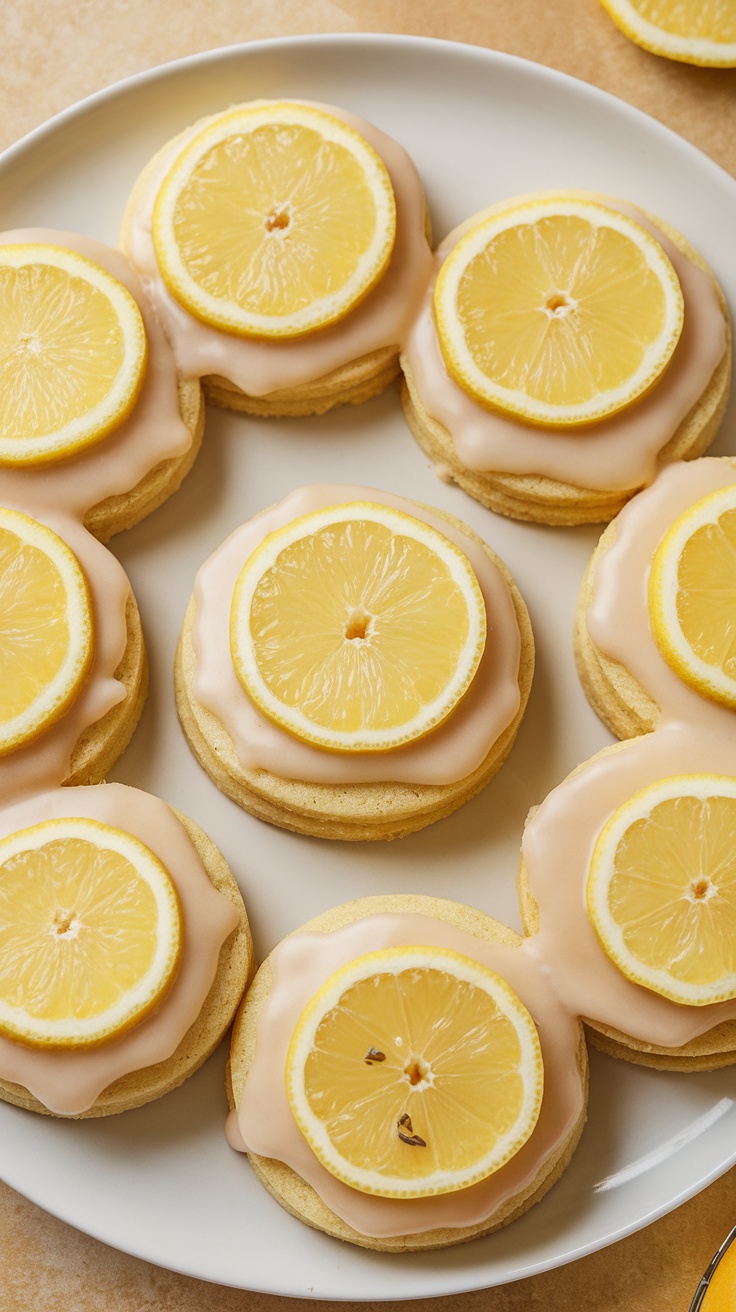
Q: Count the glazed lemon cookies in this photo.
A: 9